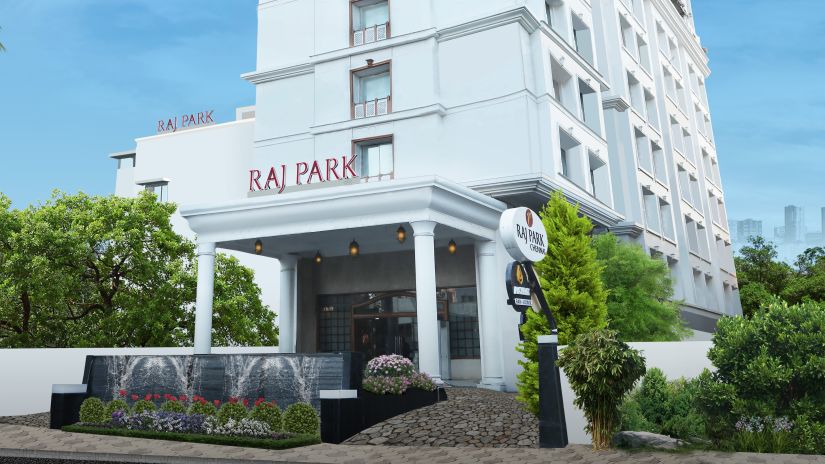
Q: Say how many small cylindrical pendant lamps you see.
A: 5